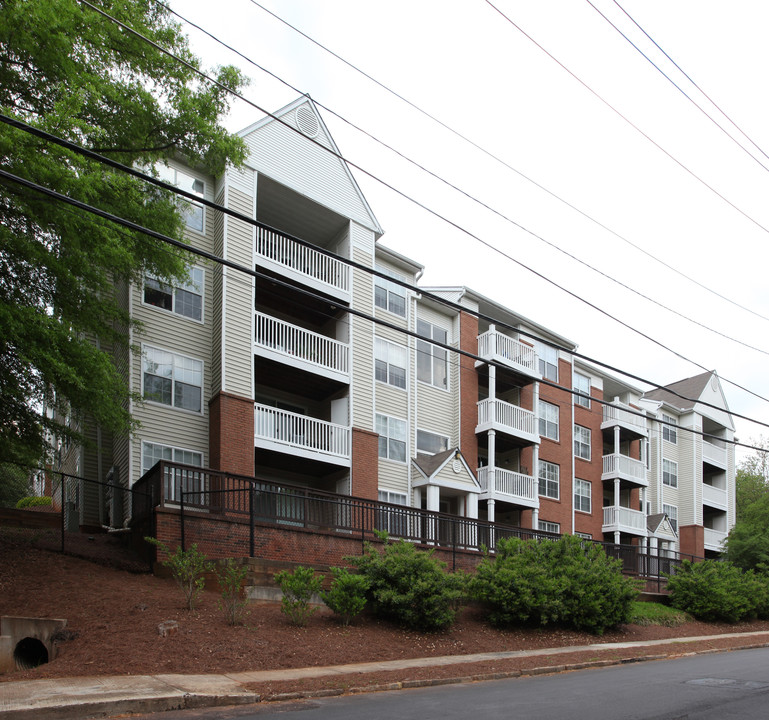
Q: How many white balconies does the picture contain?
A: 12